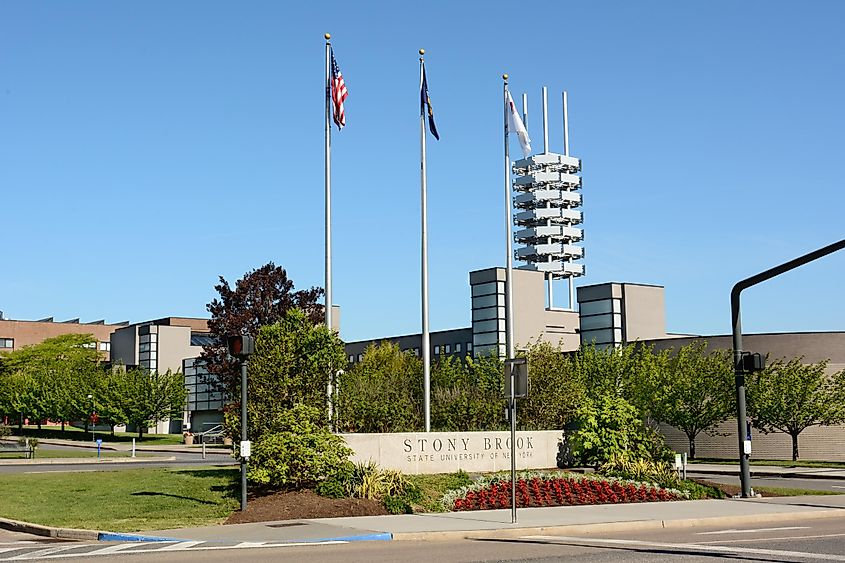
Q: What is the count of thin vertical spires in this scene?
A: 3